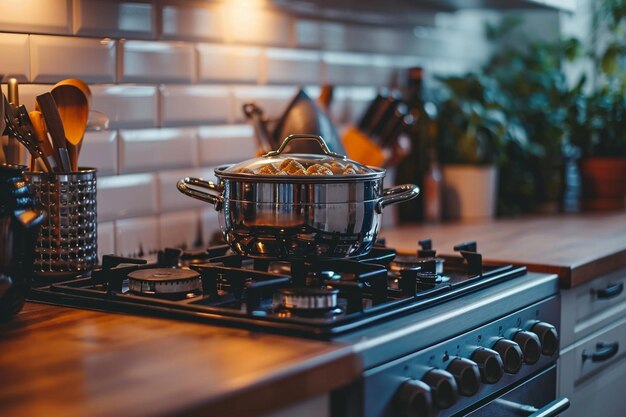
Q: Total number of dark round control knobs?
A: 7